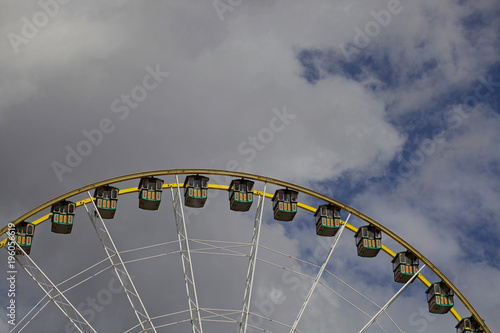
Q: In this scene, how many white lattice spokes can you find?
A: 6